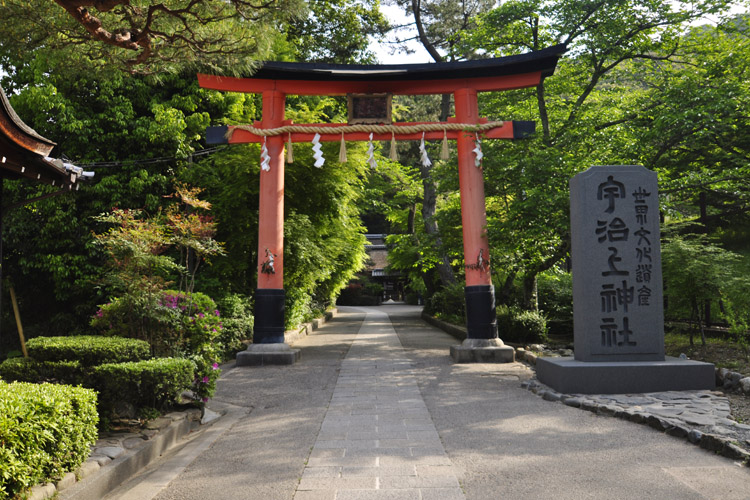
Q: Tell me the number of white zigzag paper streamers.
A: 5